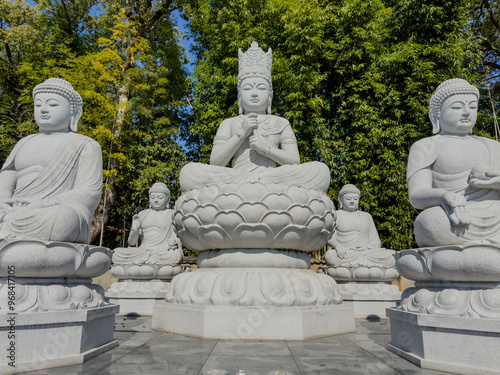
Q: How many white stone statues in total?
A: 5